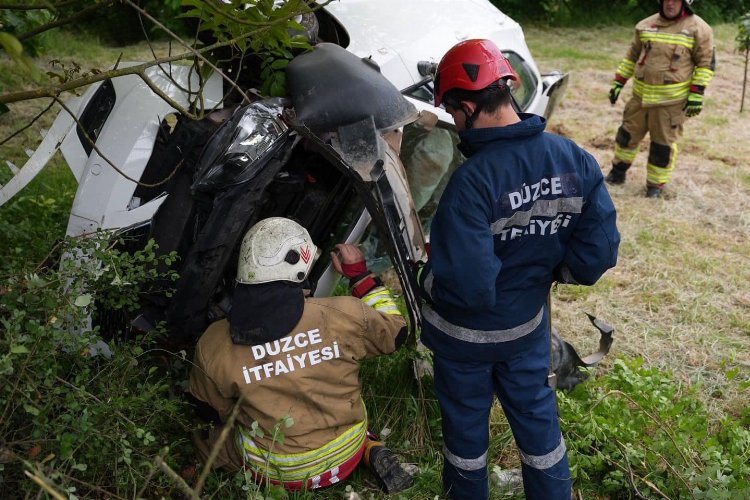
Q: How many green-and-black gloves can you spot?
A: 2